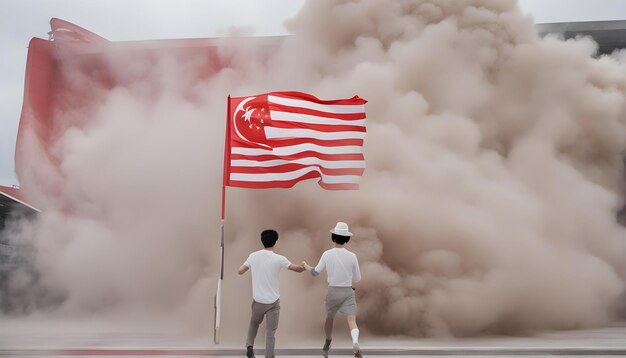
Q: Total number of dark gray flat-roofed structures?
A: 1